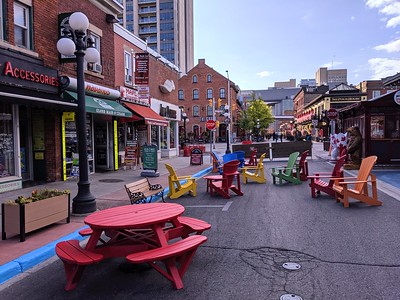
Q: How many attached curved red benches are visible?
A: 4